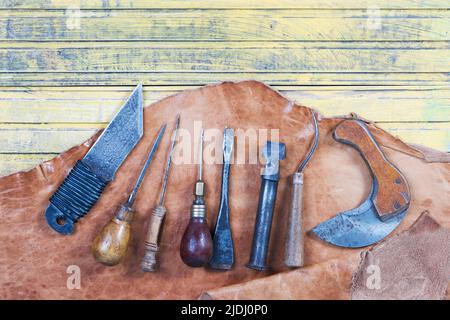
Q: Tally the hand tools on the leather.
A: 8